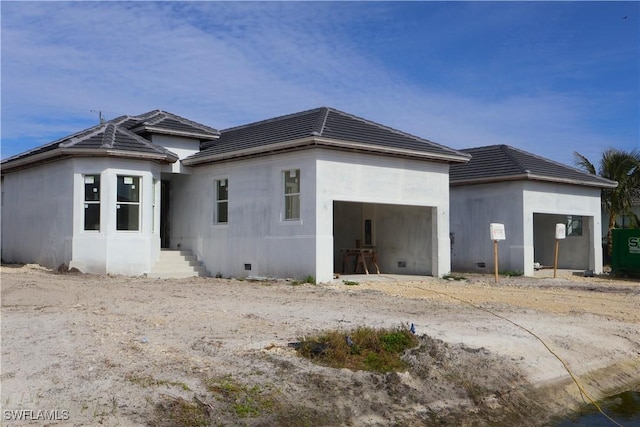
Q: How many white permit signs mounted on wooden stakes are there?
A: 2